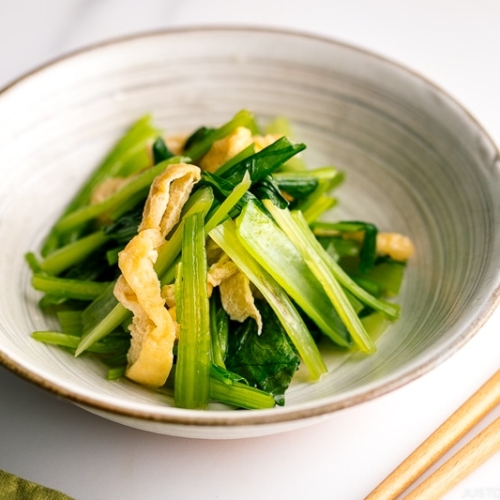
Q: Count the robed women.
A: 0